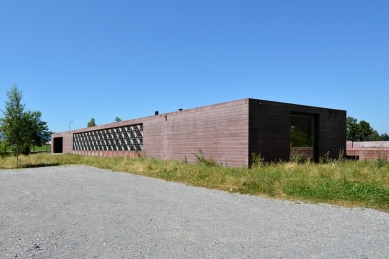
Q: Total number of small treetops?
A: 2